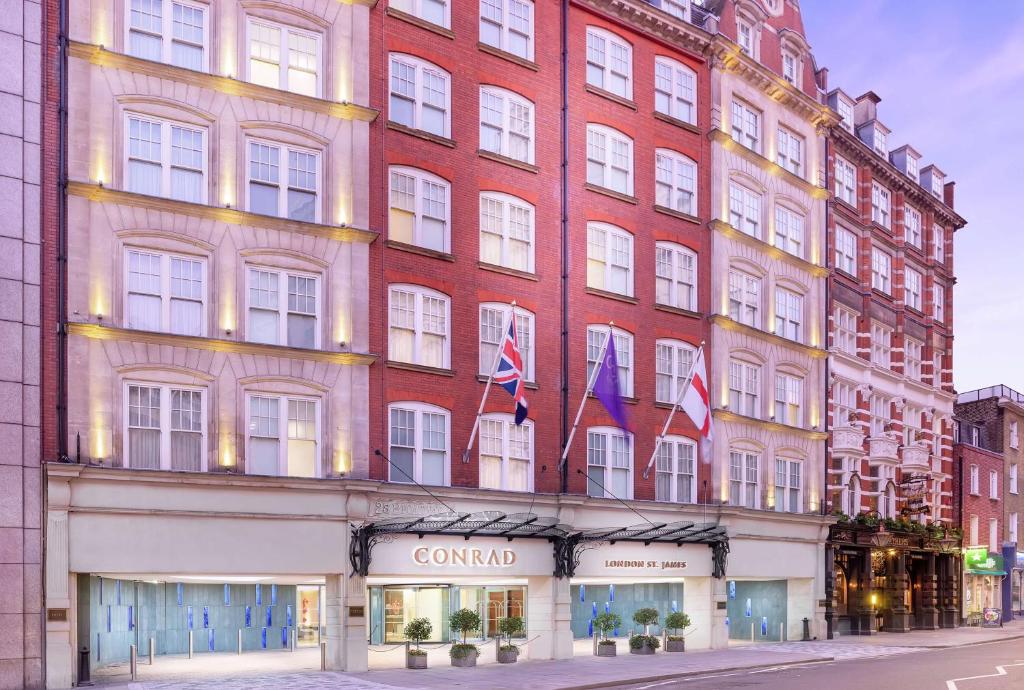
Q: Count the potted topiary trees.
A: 6